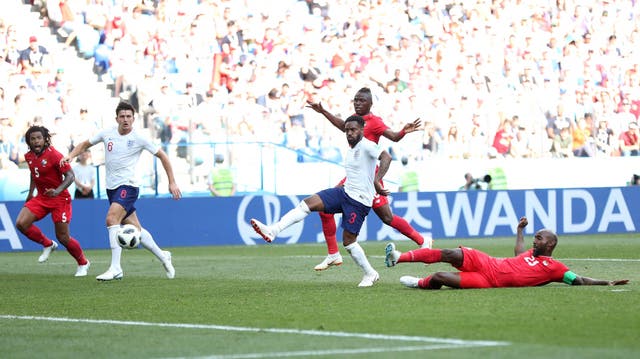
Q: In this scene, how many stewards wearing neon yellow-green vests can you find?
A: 3